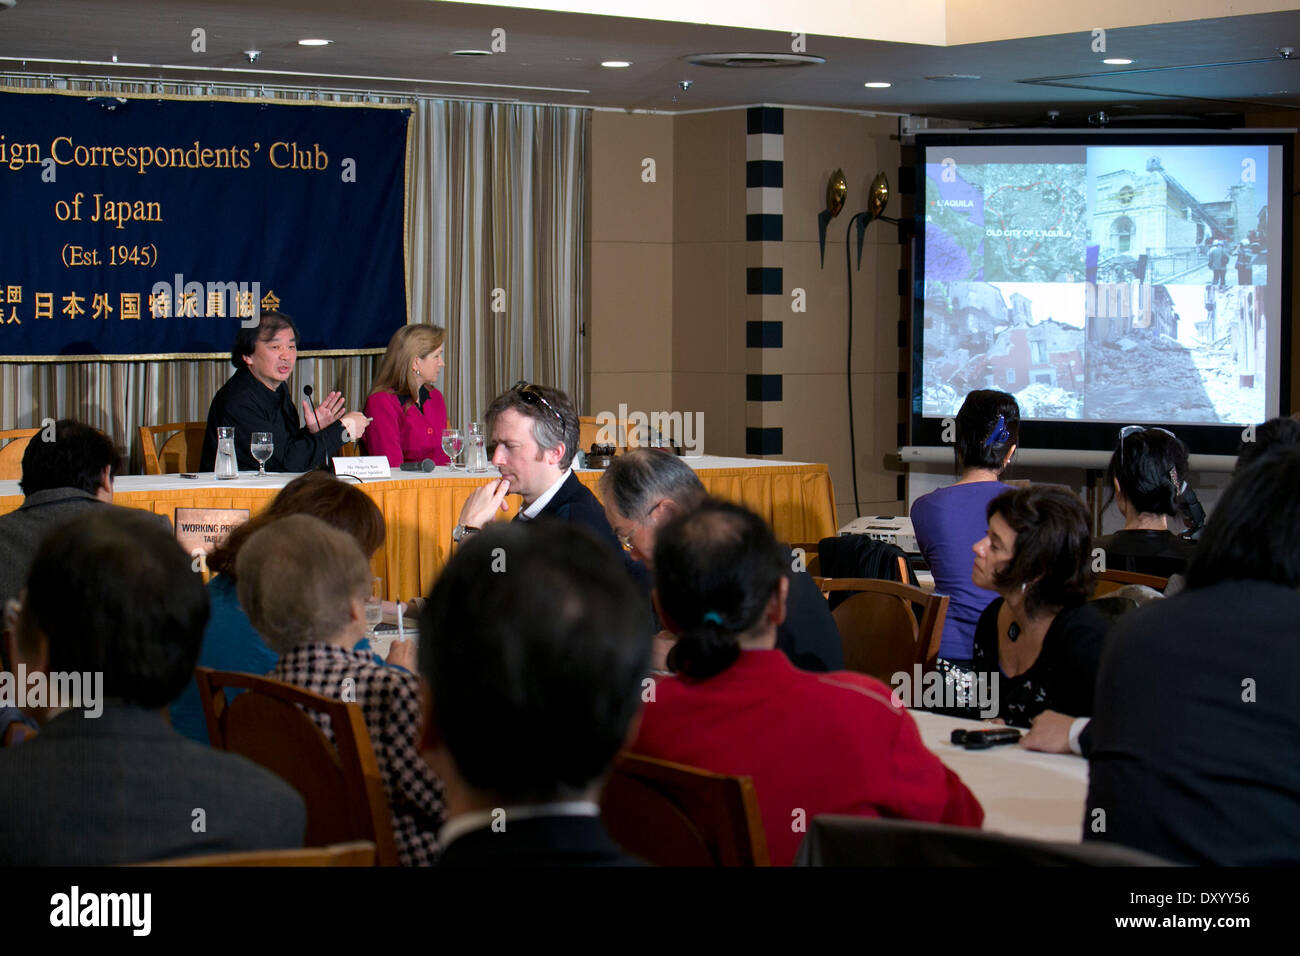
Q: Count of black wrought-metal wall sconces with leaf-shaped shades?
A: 2